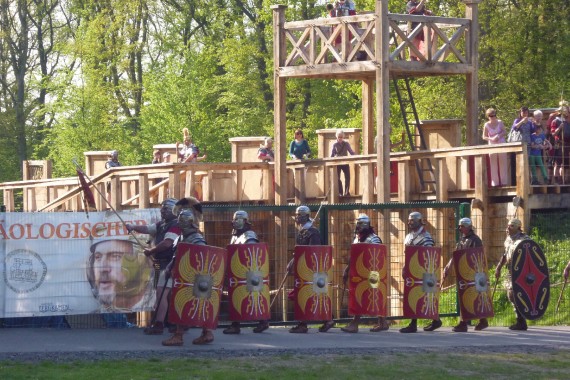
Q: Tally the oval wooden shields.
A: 1